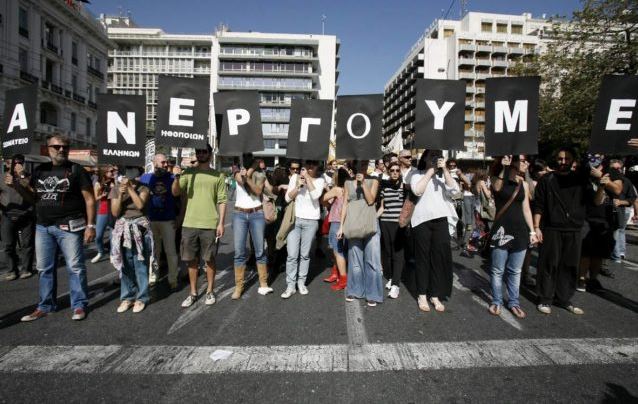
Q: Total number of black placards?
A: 9